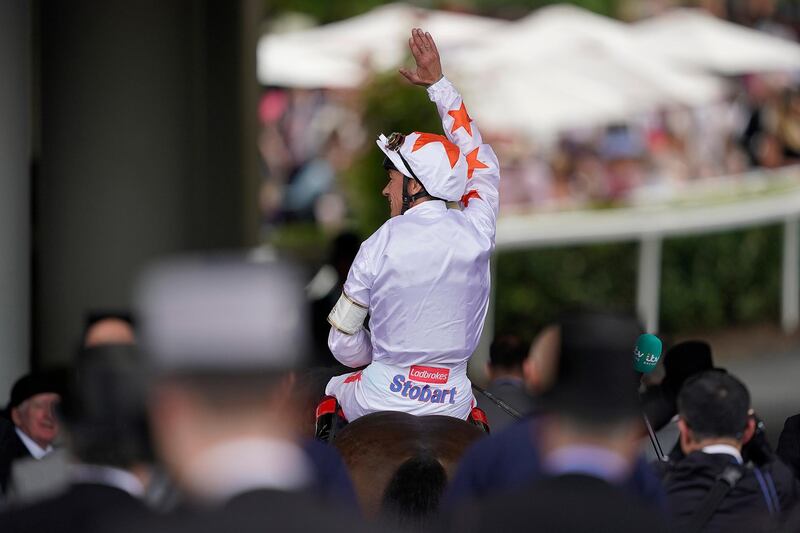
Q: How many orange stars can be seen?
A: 4